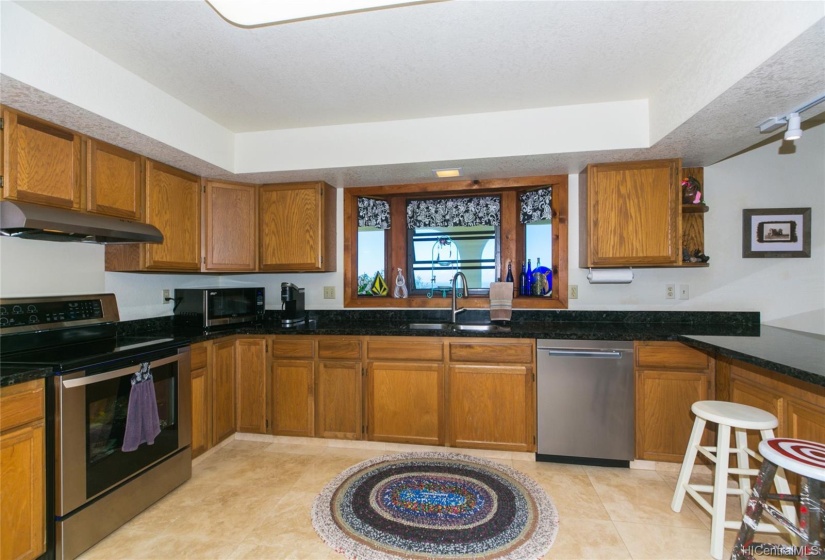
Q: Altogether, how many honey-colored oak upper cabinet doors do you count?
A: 6